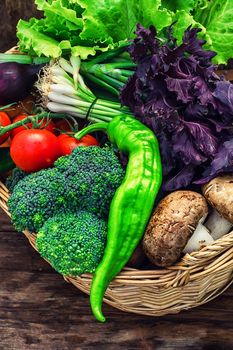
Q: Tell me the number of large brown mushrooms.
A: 2